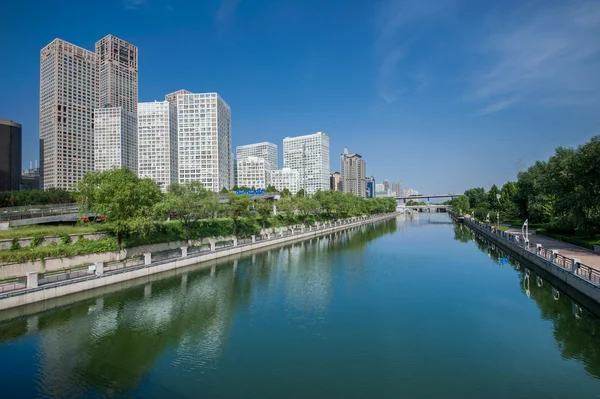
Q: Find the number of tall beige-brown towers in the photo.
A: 2